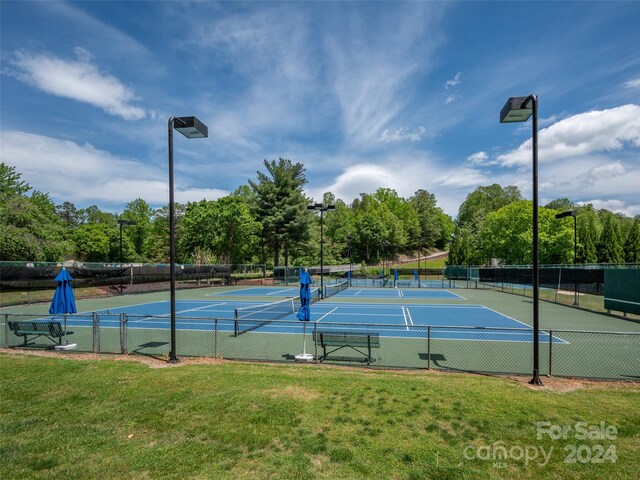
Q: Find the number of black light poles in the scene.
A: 5